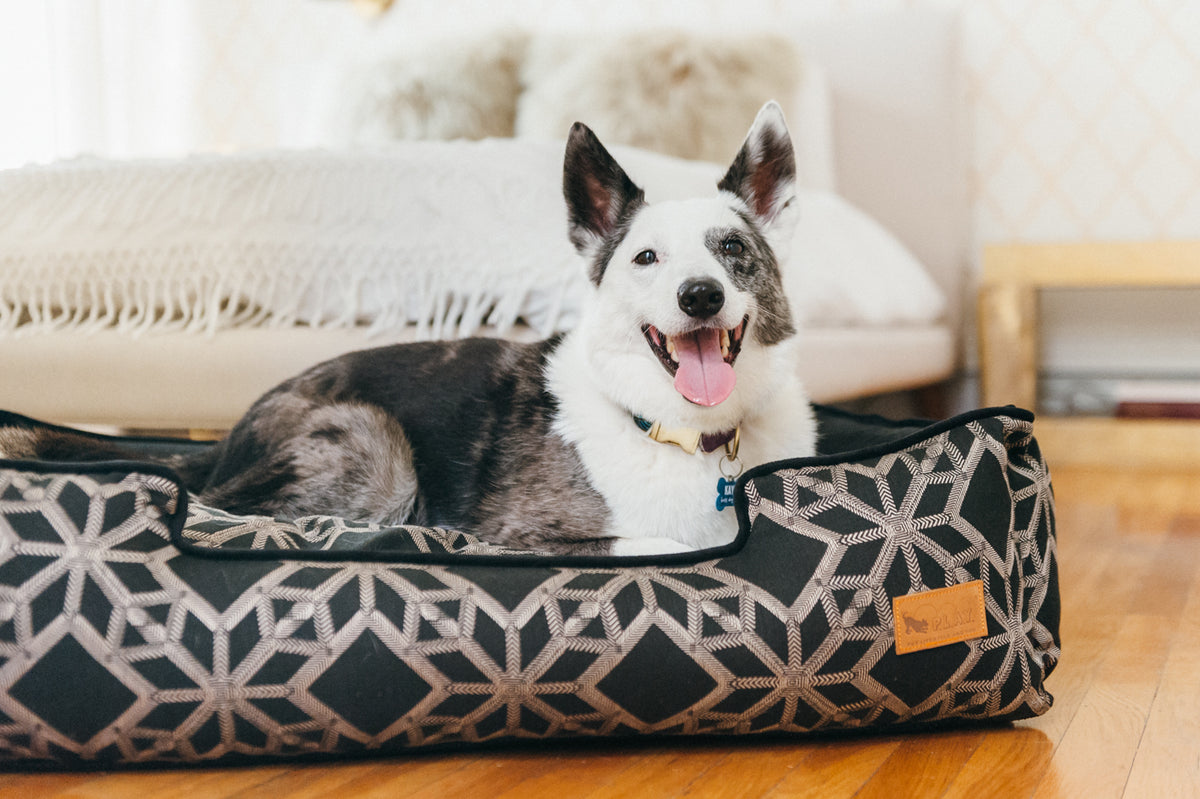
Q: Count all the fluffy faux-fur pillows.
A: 2